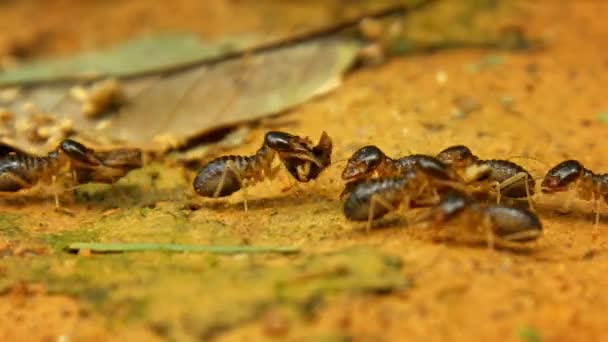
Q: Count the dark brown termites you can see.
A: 7